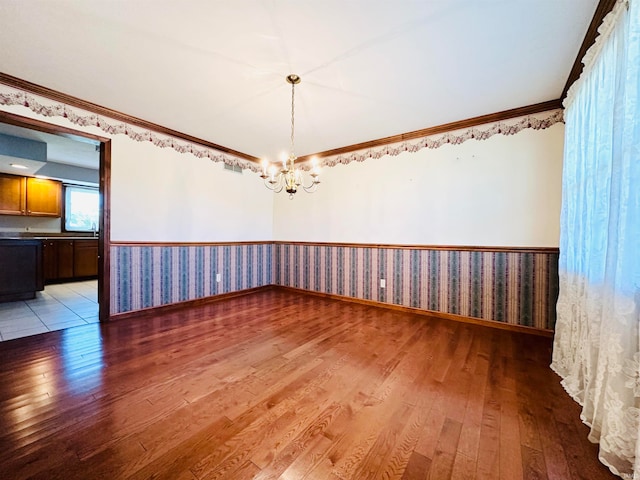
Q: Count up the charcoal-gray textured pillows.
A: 0